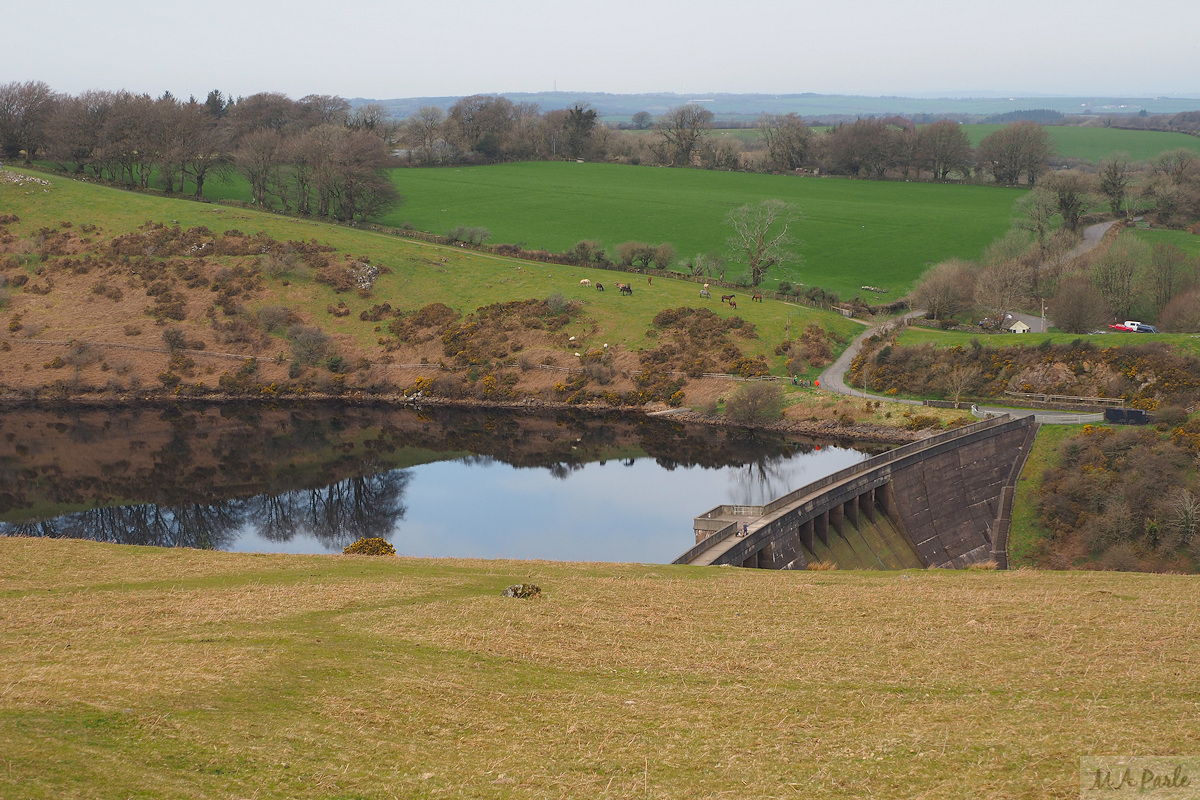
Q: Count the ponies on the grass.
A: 11